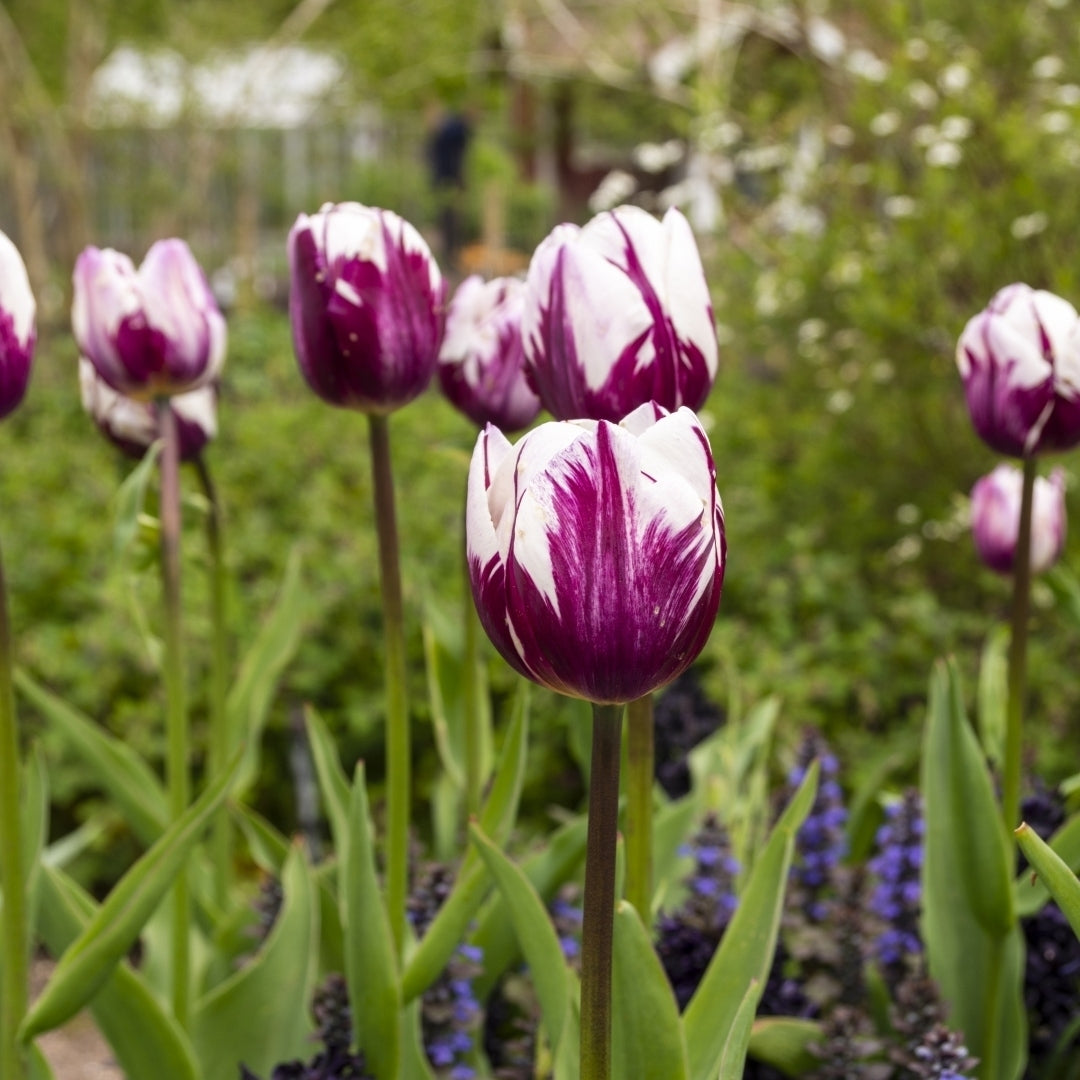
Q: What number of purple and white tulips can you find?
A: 9